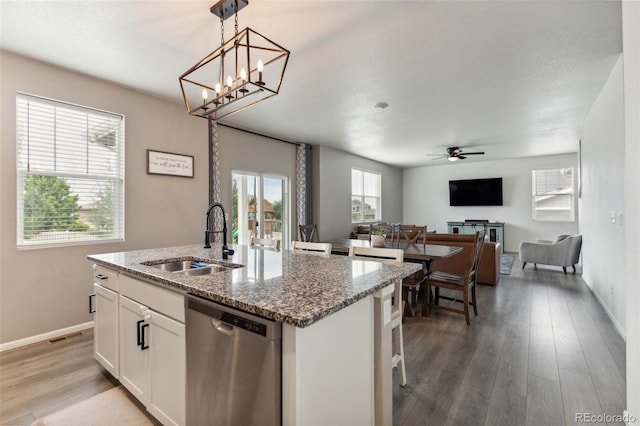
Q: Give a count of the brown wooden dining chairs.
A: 4